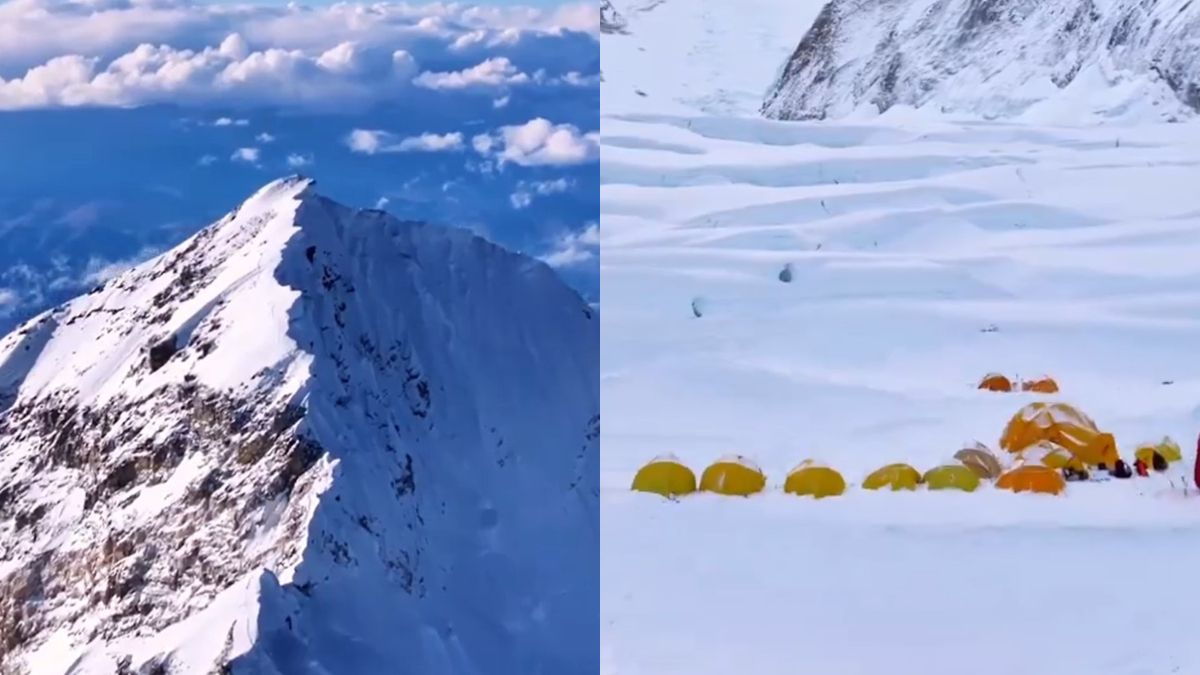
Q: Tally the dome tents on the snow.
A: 12